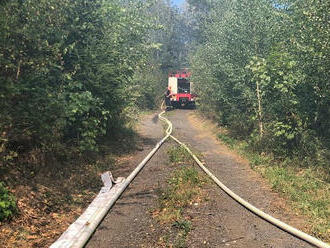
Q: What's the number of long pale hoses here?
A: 2